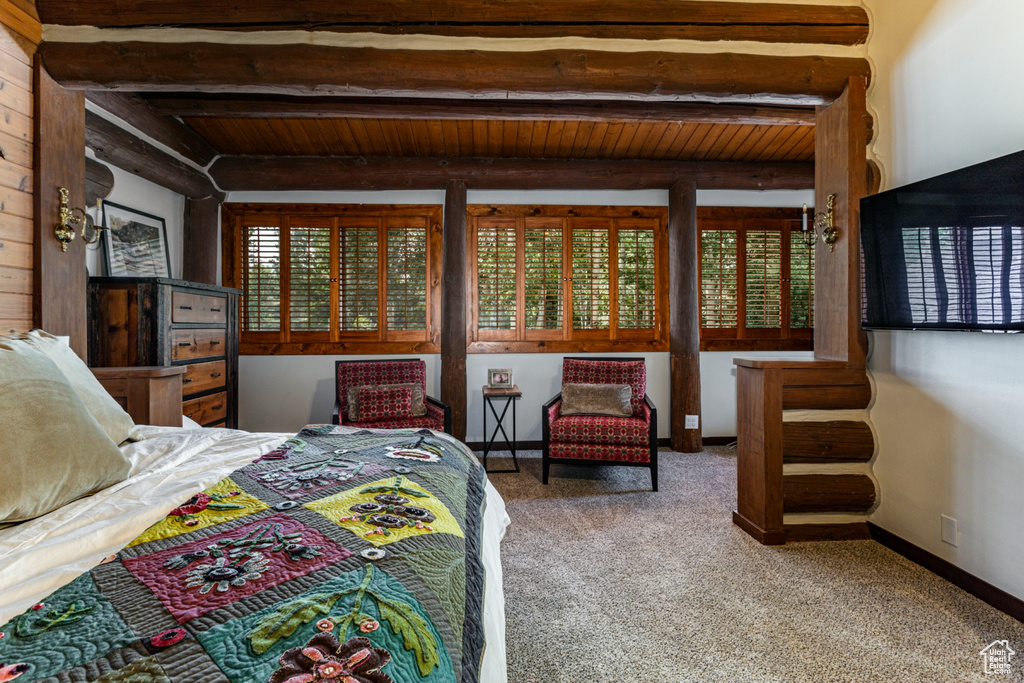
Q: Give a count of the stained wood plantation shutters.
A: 11